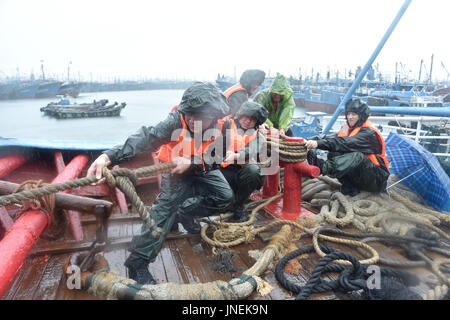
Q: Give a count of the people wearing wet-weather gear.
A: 5